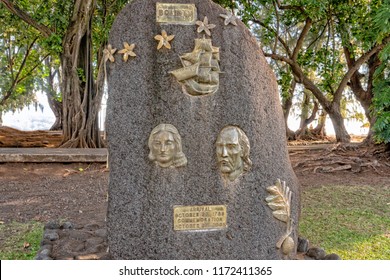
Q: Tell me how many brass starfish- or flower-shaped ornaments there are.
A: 5